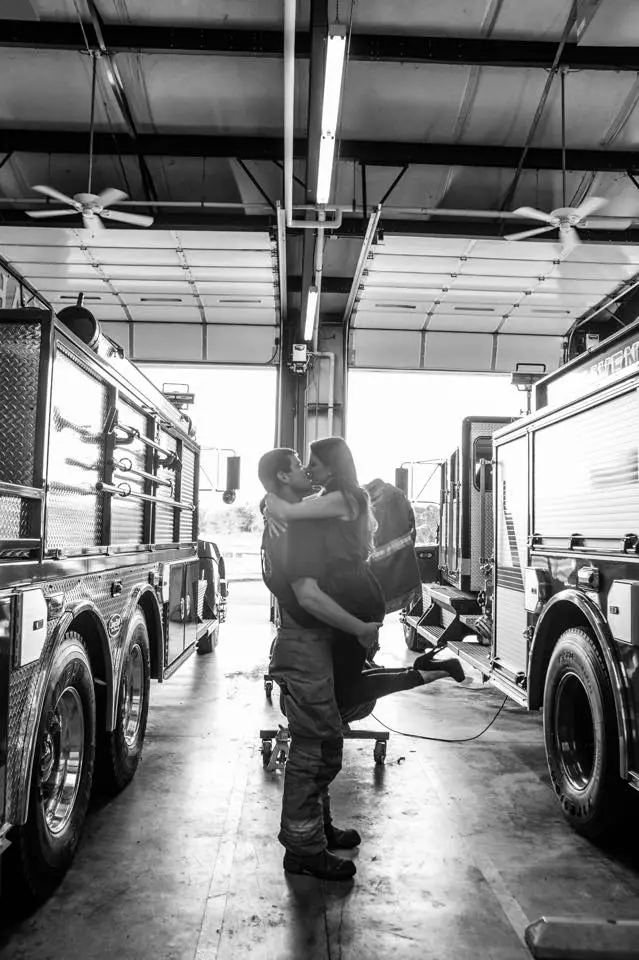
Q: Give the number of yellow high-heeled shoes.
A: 0